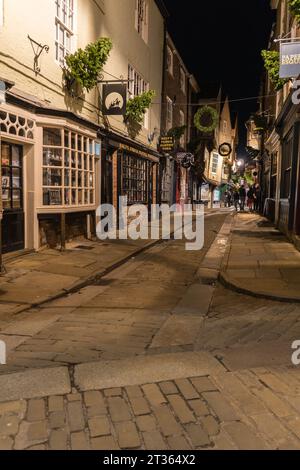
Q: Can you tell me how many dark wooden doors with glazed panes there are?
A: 1